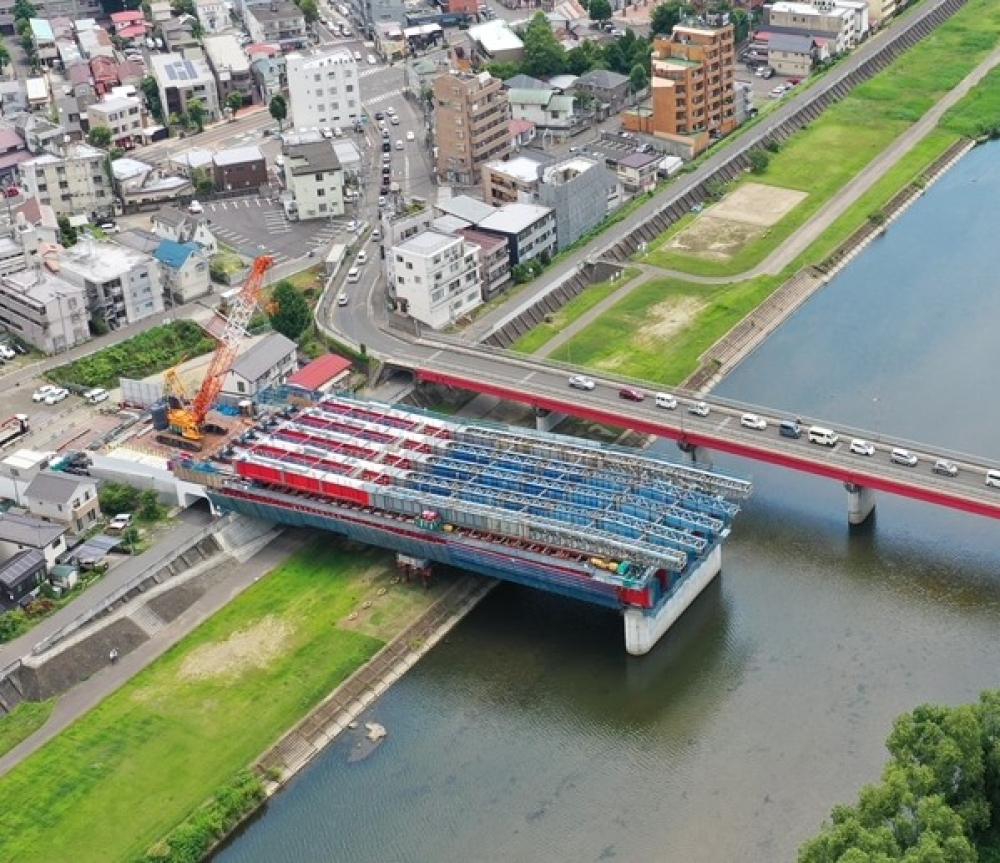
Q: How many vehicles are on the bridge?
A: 11